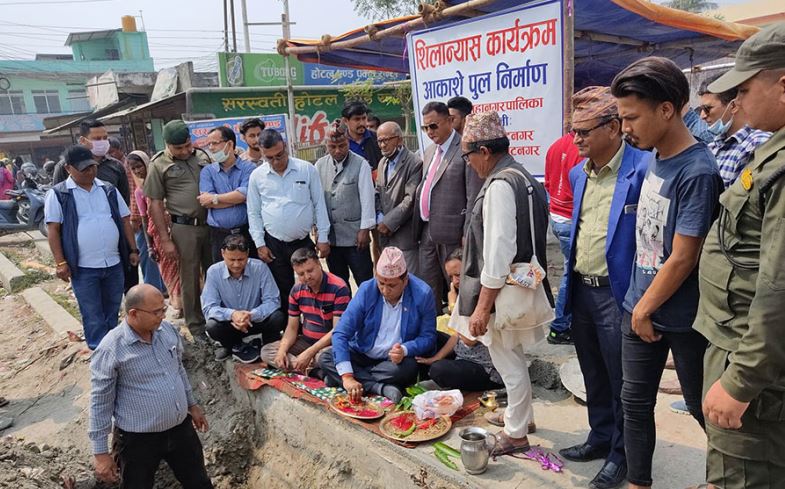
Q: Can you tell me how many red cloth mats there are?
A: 1